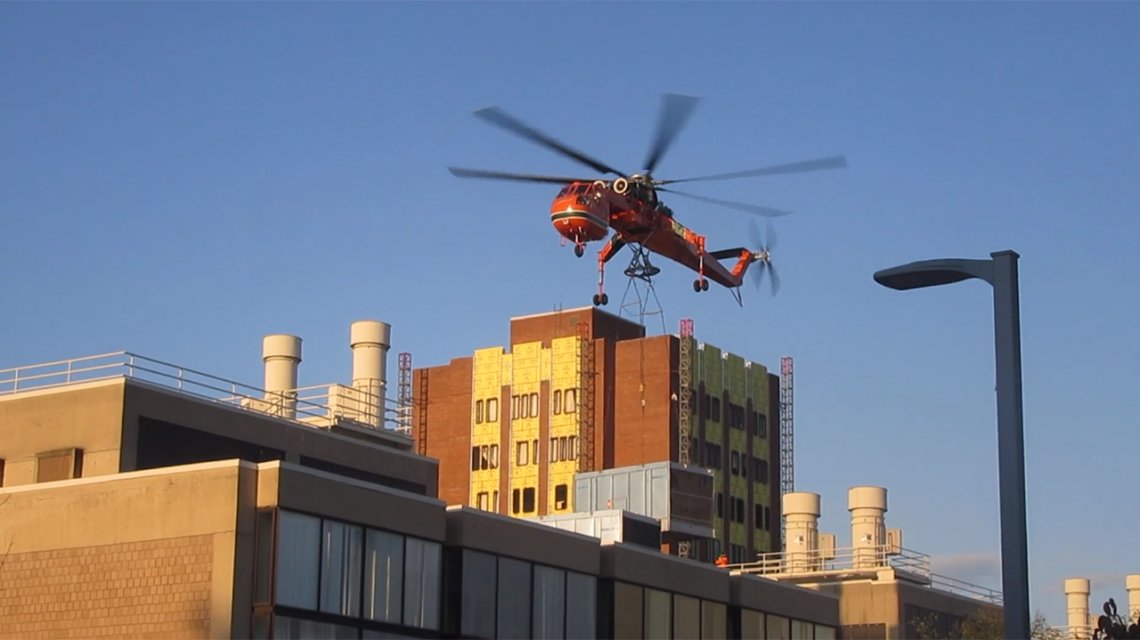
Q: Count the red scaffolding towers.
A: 4